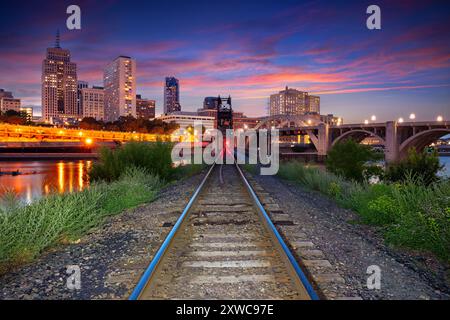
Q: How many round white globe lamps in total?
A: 5